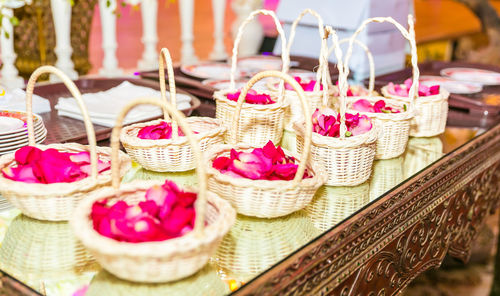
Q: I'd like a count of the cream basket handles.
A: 10